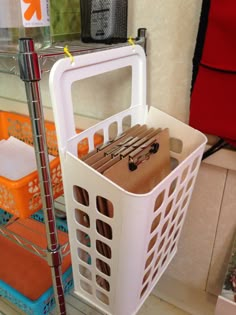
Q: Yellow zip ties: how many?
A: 2